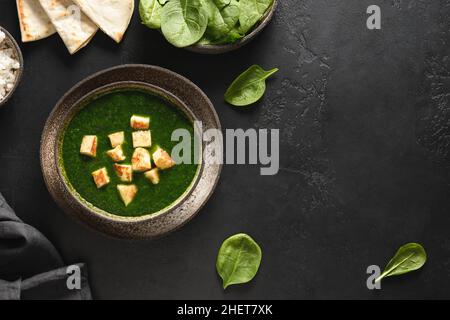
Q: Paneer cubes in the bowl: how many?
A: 11